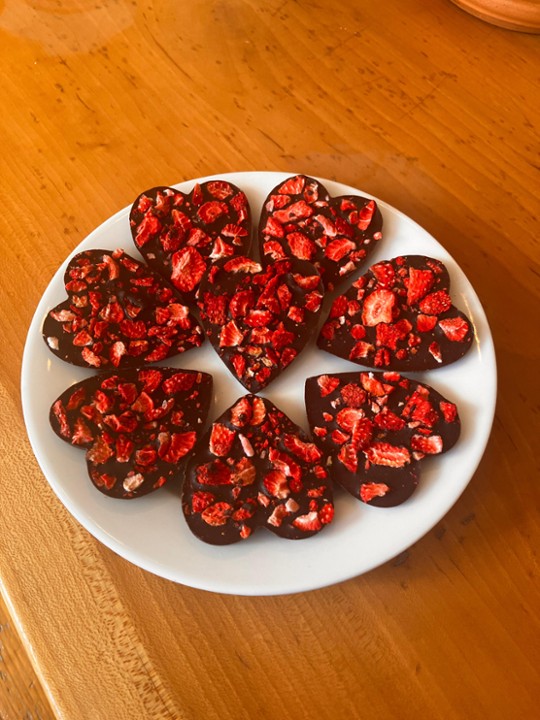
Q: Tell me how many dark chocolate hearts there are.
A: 8